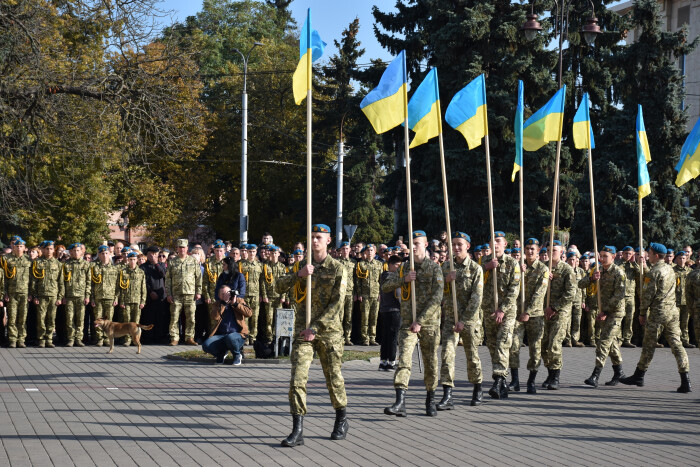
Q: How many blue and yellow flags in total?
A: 9